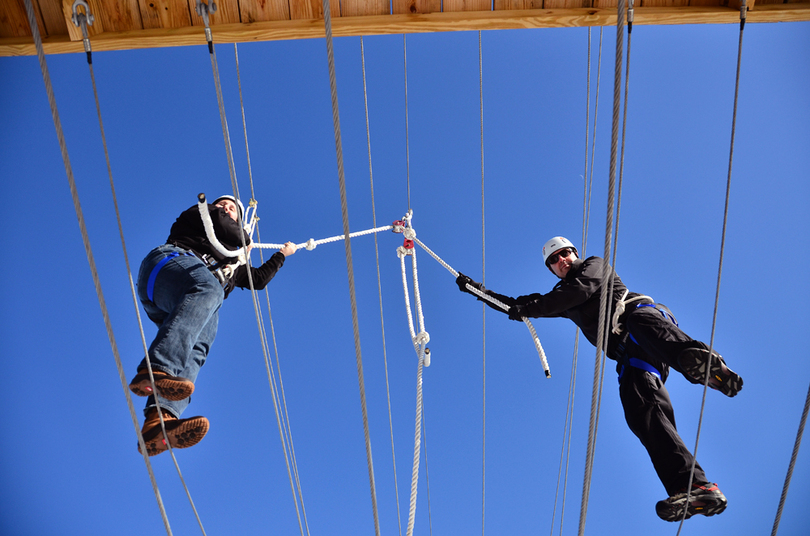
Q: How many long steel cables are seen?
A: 15